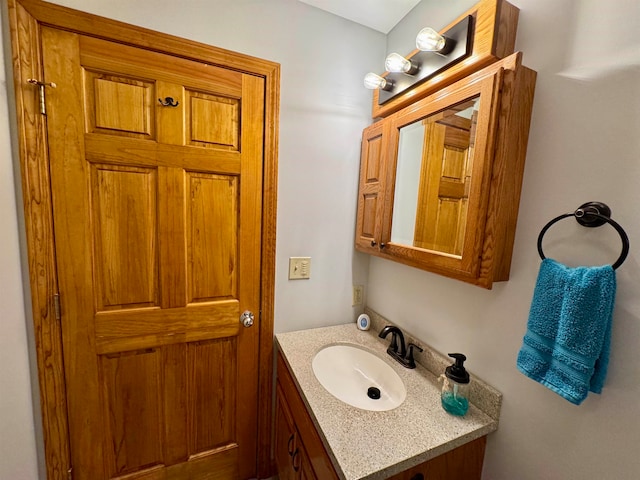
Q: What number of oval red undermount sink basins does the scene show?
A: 0